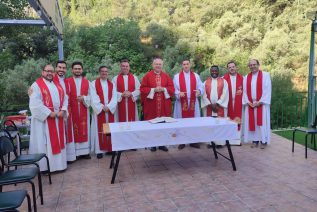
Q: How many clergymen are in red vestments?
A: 10